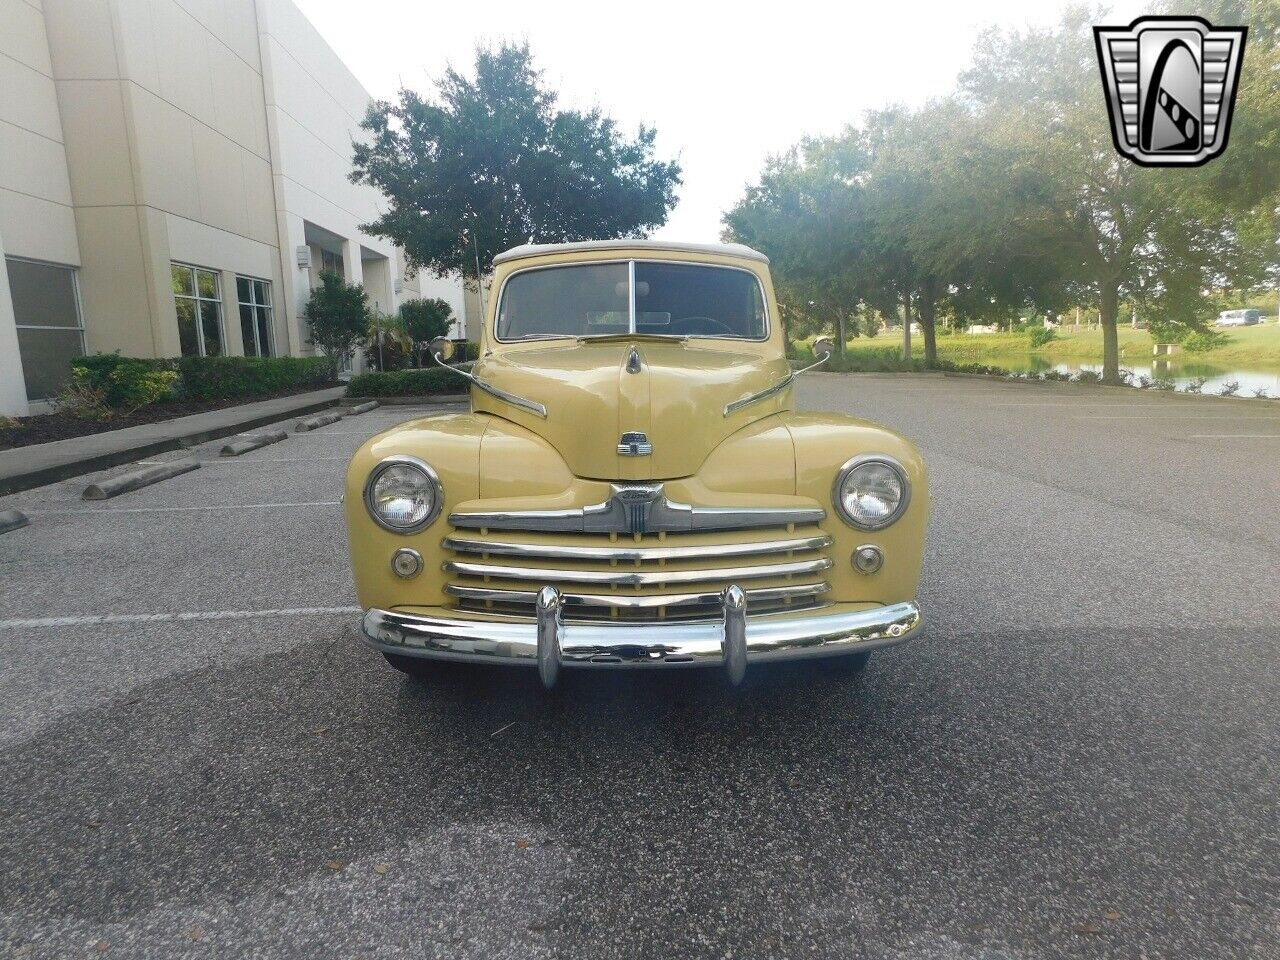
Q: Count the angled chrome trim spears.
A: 2